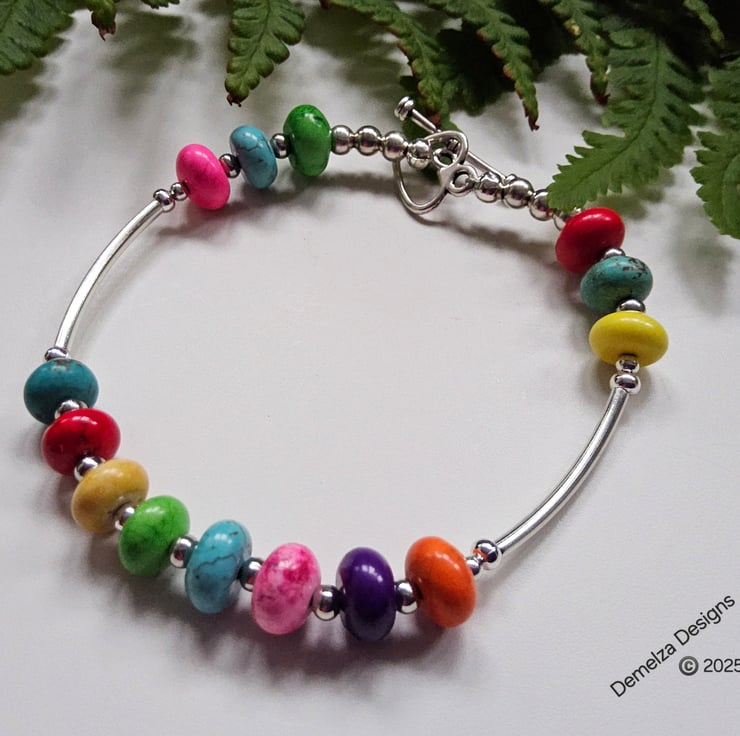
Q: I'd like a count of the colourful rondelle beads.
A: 14